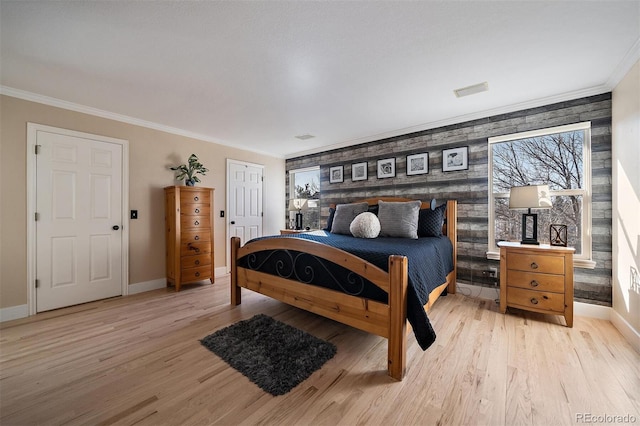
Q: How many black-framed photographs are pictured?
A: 5